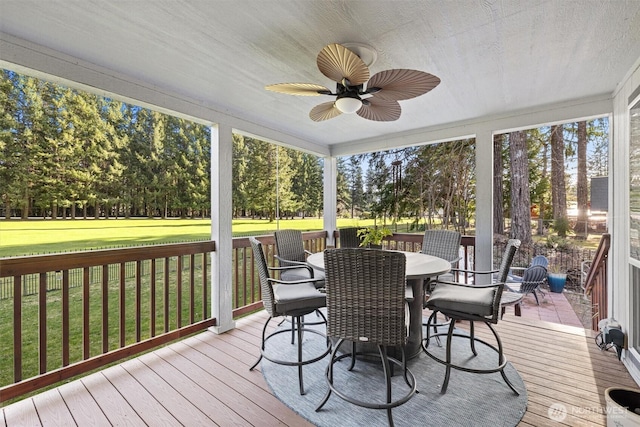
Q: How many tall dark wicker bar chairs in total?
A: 6